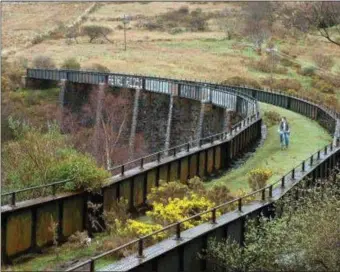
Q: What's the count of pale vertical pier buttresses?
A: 6